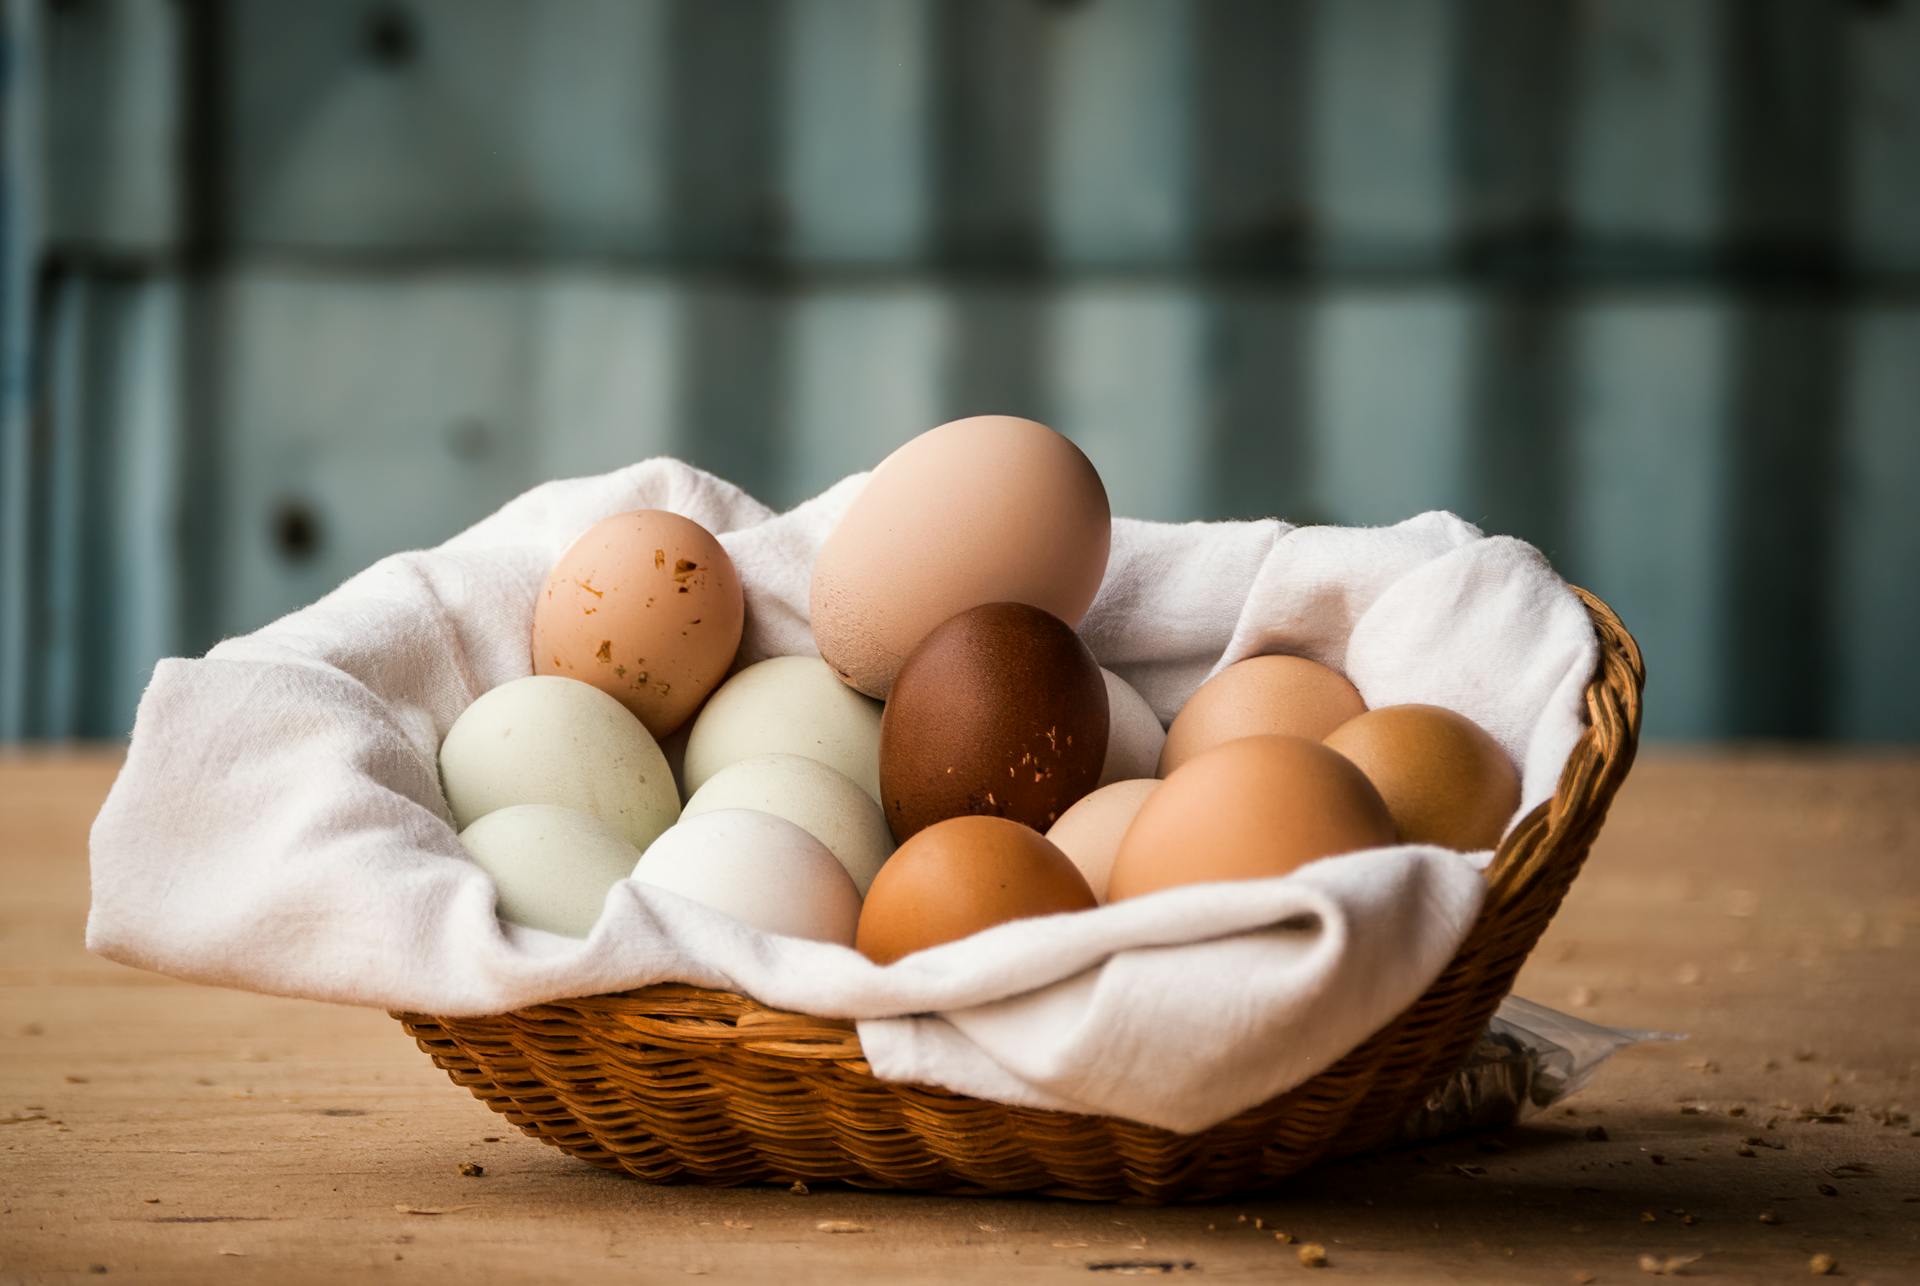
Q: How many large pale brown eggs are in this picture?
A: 1